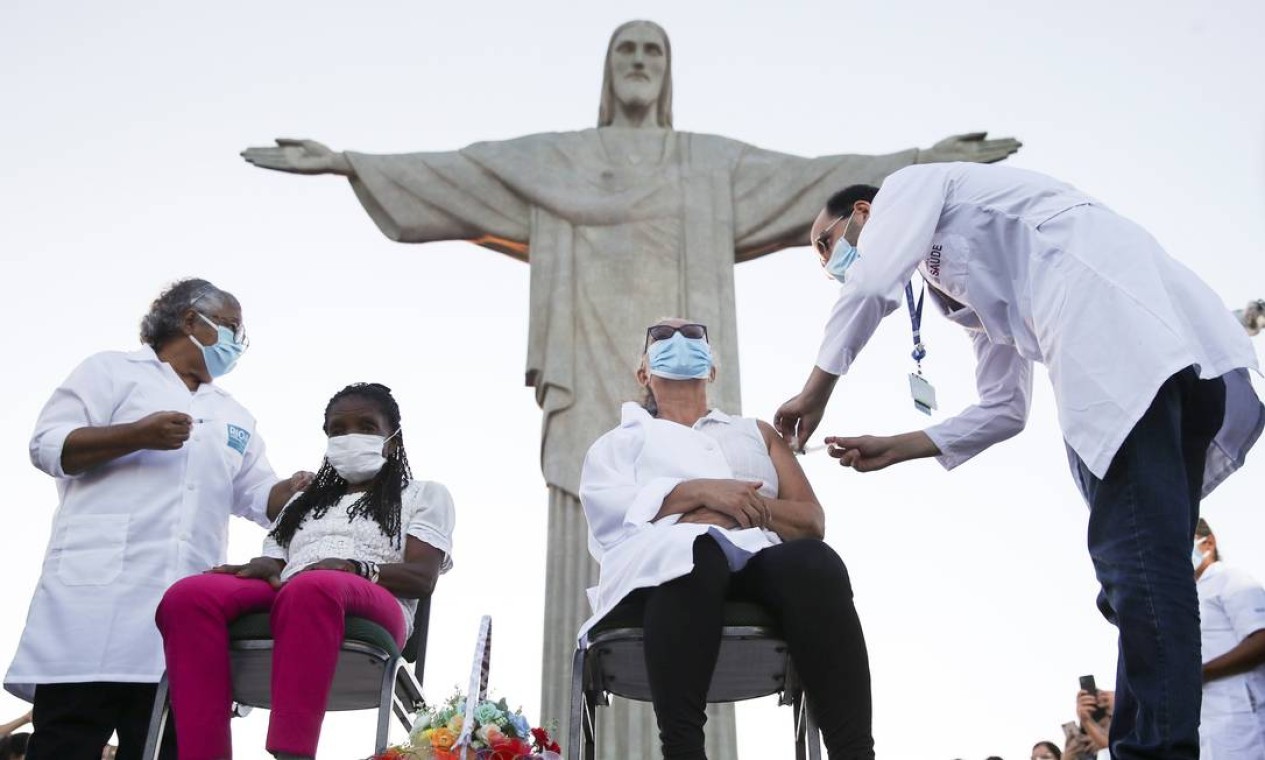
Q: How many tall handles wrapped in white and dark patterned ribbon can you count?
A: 1